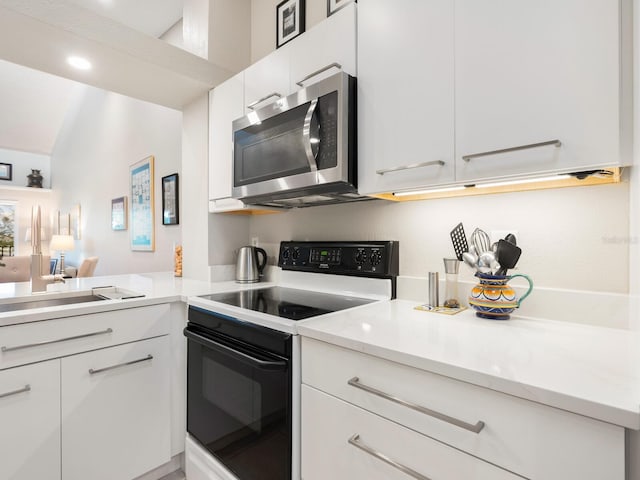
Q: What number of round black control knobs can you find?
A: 4